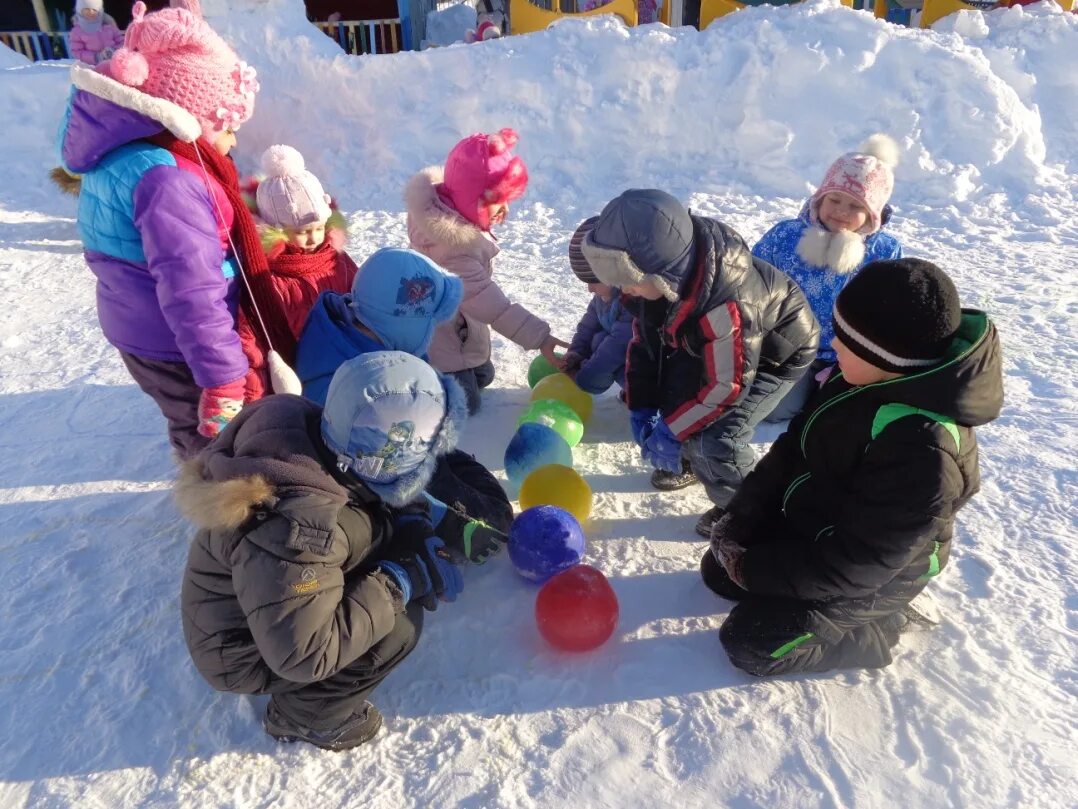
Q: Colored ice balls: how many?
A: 7